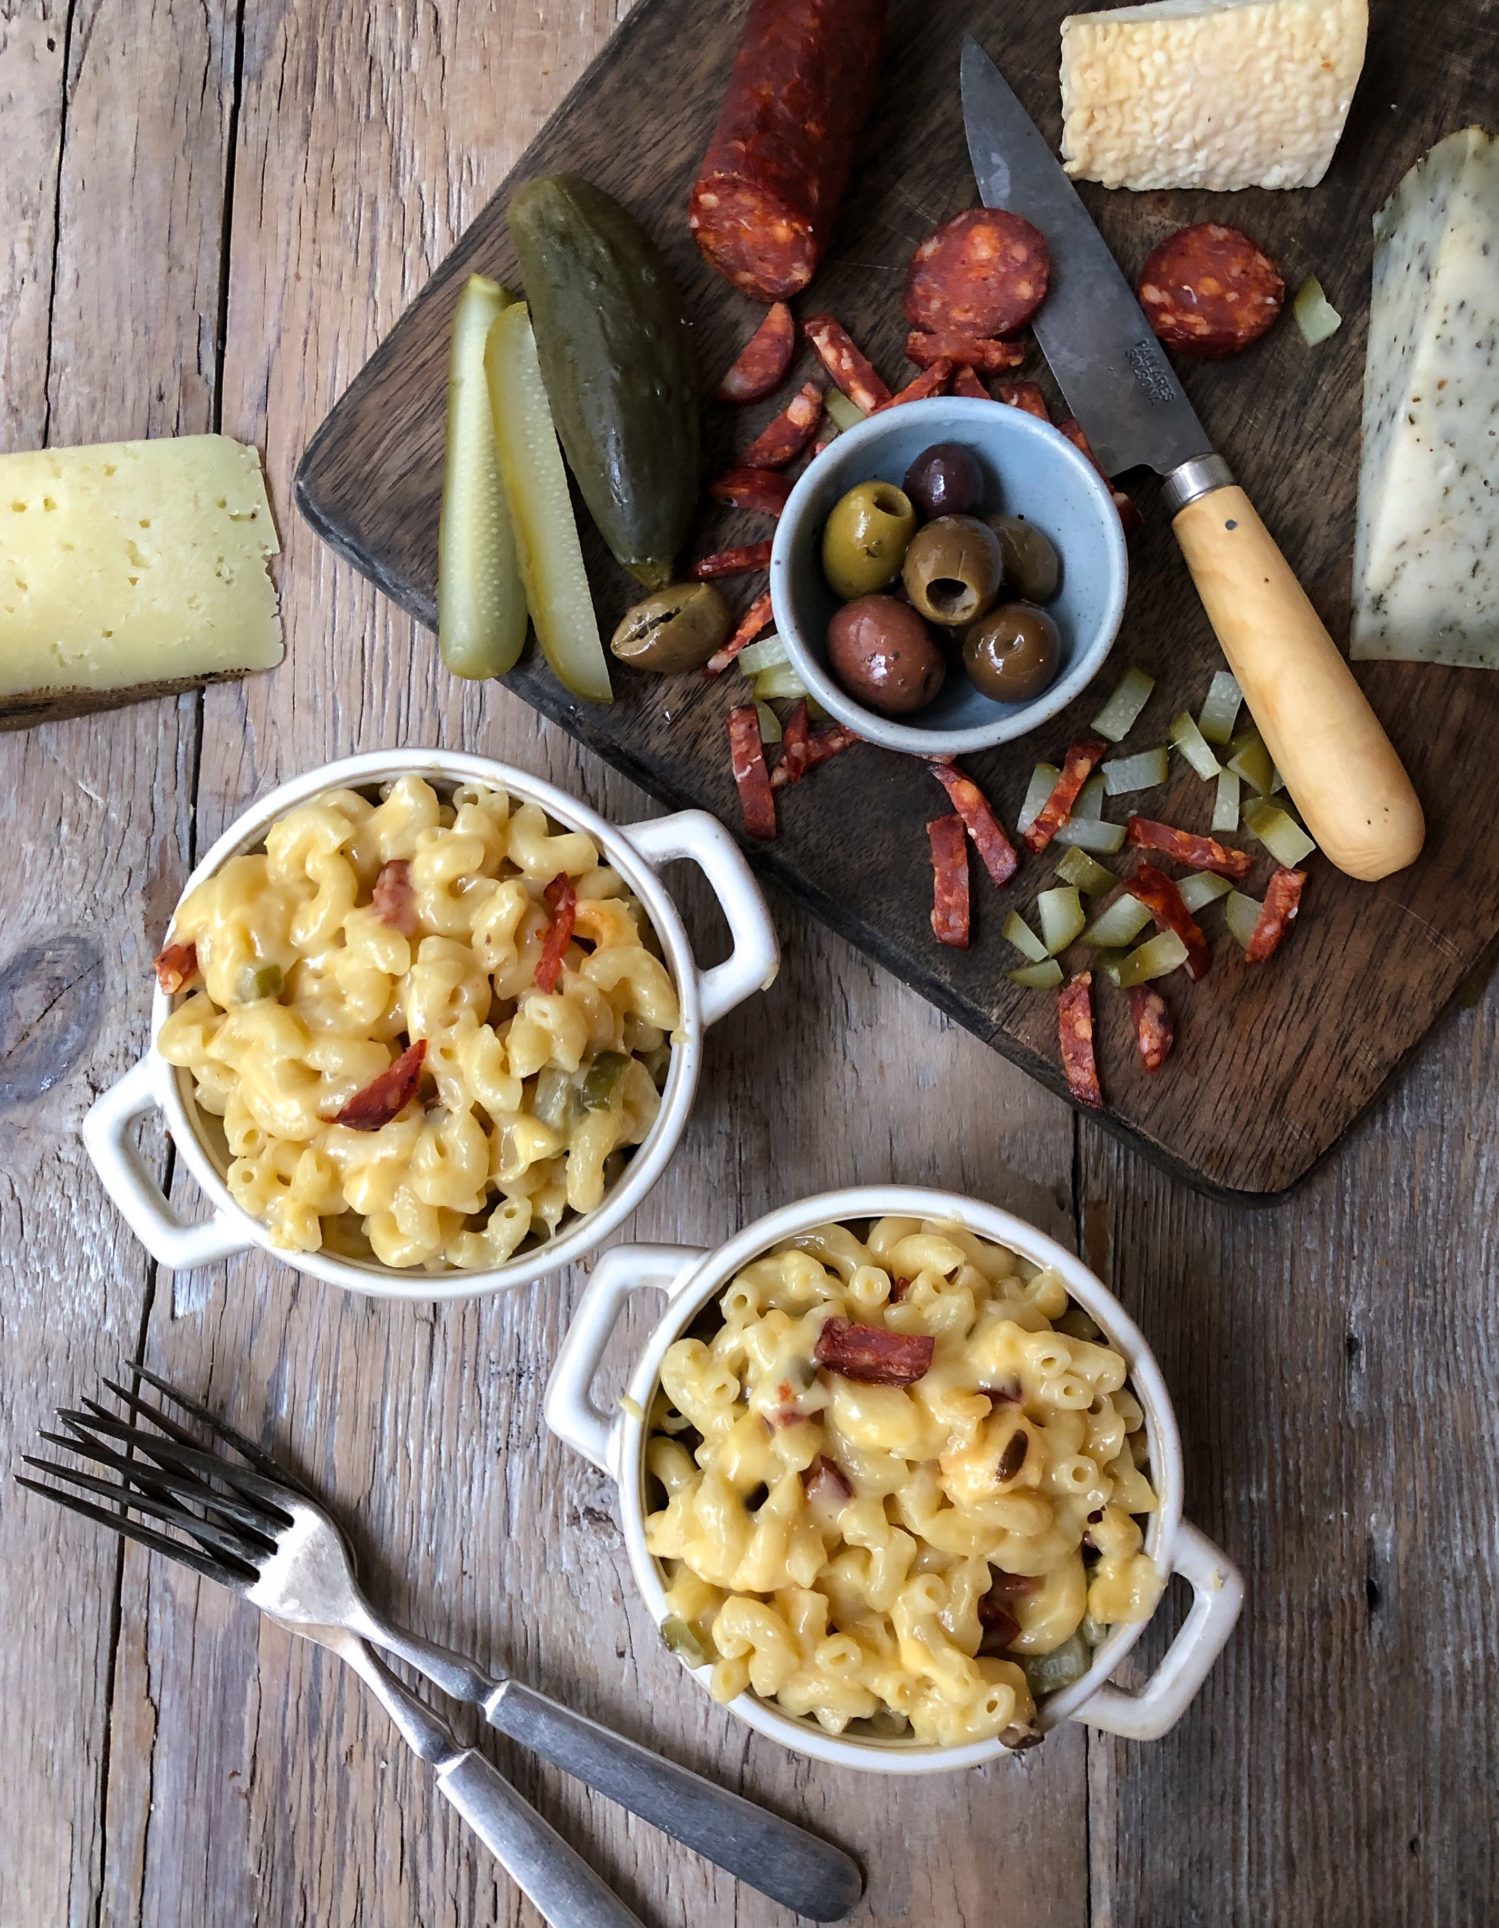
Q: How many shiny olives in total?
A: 7